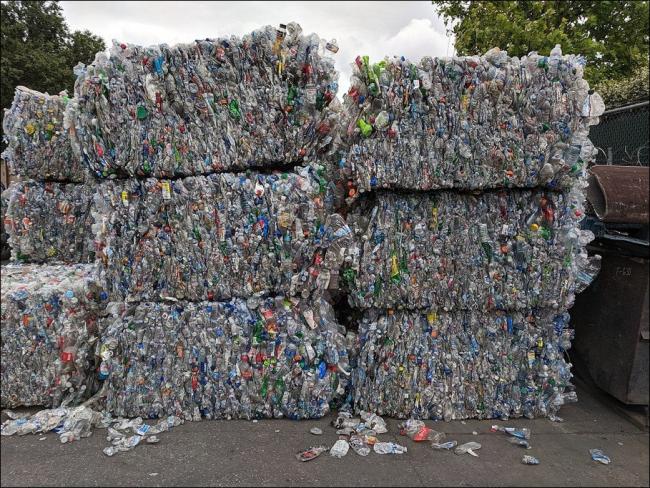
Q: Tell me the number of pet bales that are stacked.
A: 9